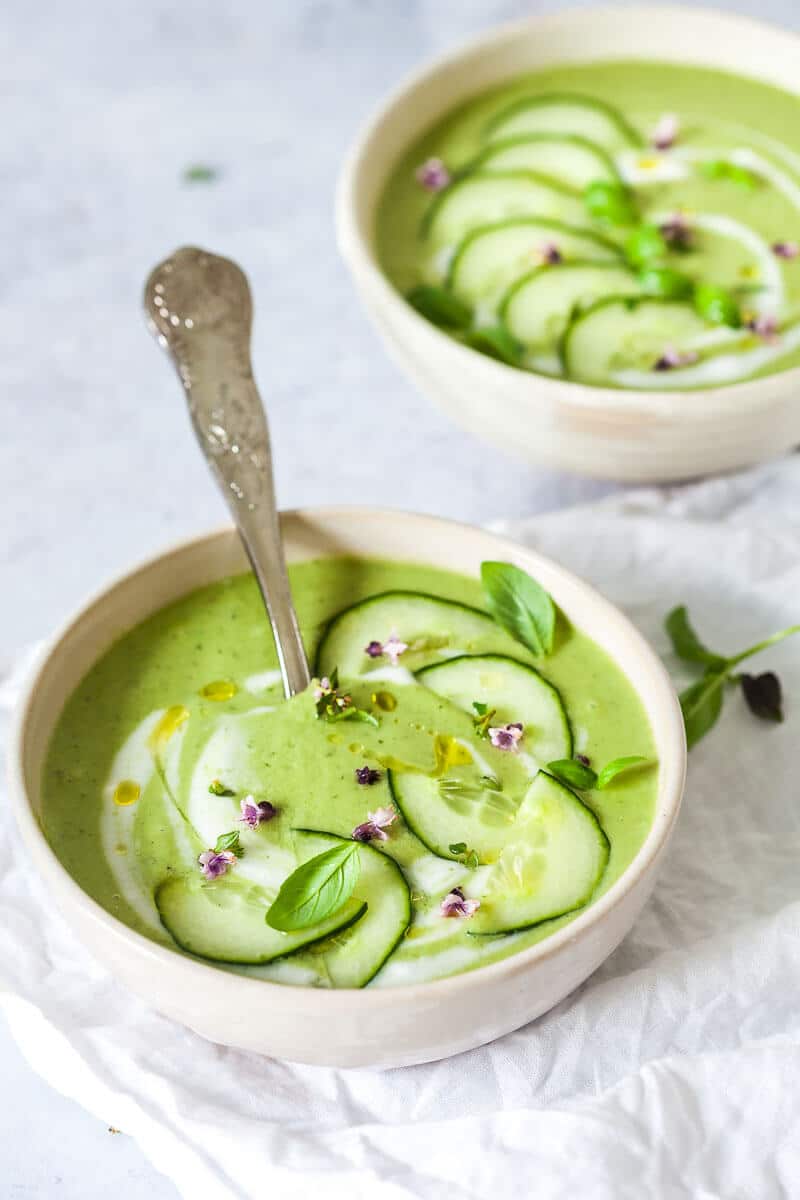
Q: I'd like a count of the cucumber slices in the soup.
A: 12